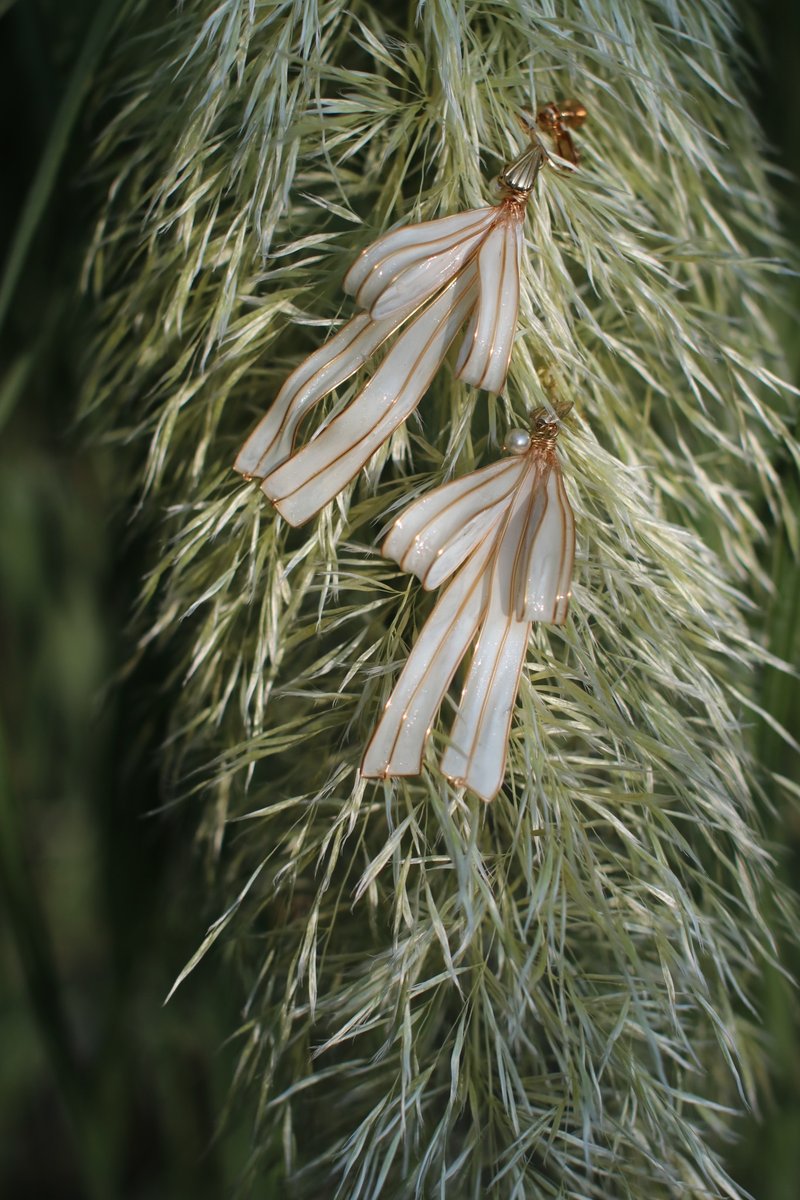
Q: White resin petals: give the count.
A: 8